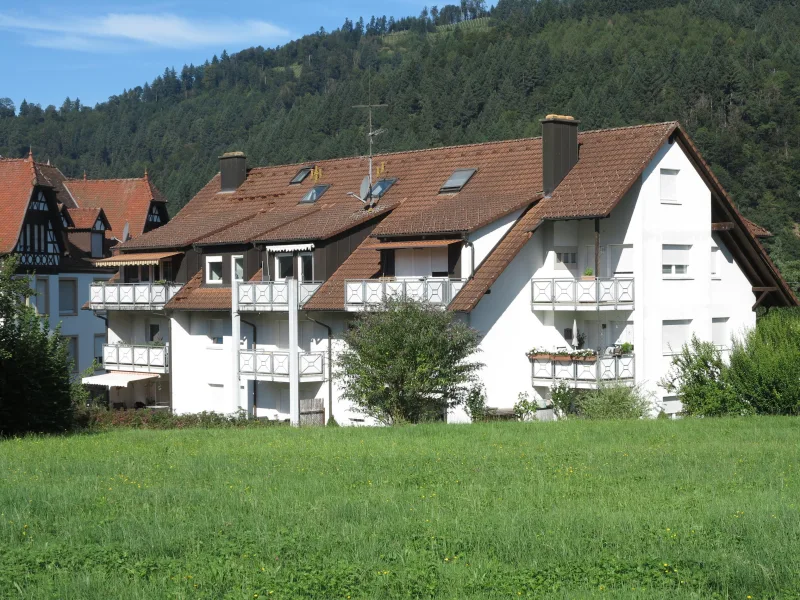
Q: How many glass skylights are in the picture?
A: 4